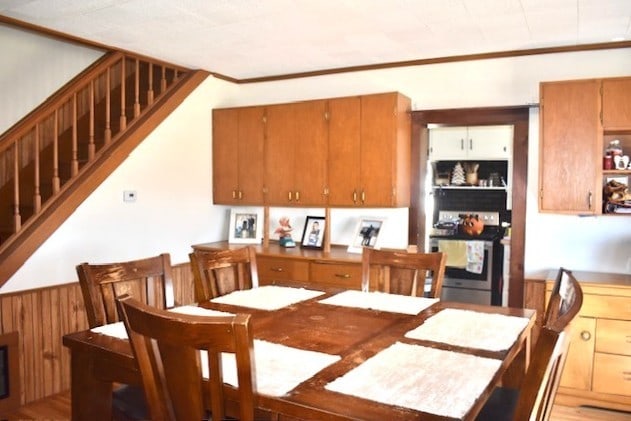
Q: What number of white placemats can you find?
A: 6